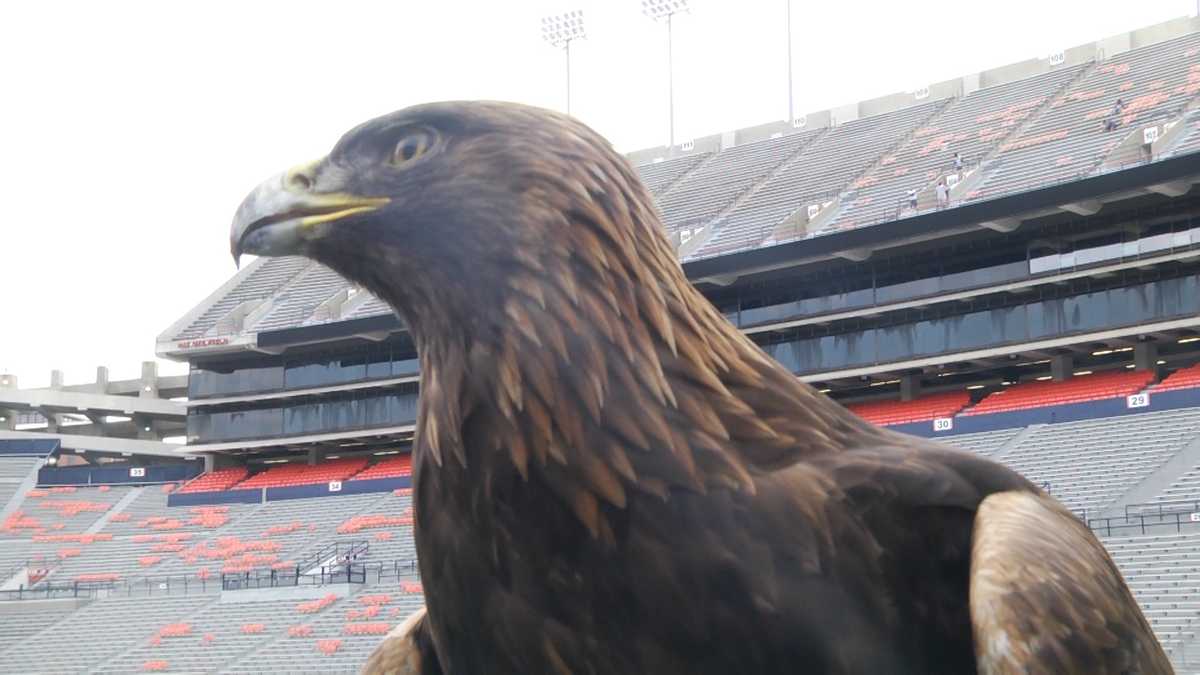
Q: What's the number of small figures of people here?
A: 5